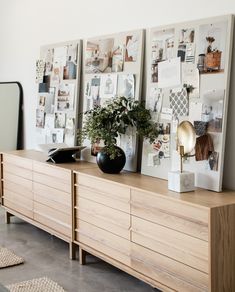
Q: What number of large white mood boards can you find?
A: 3